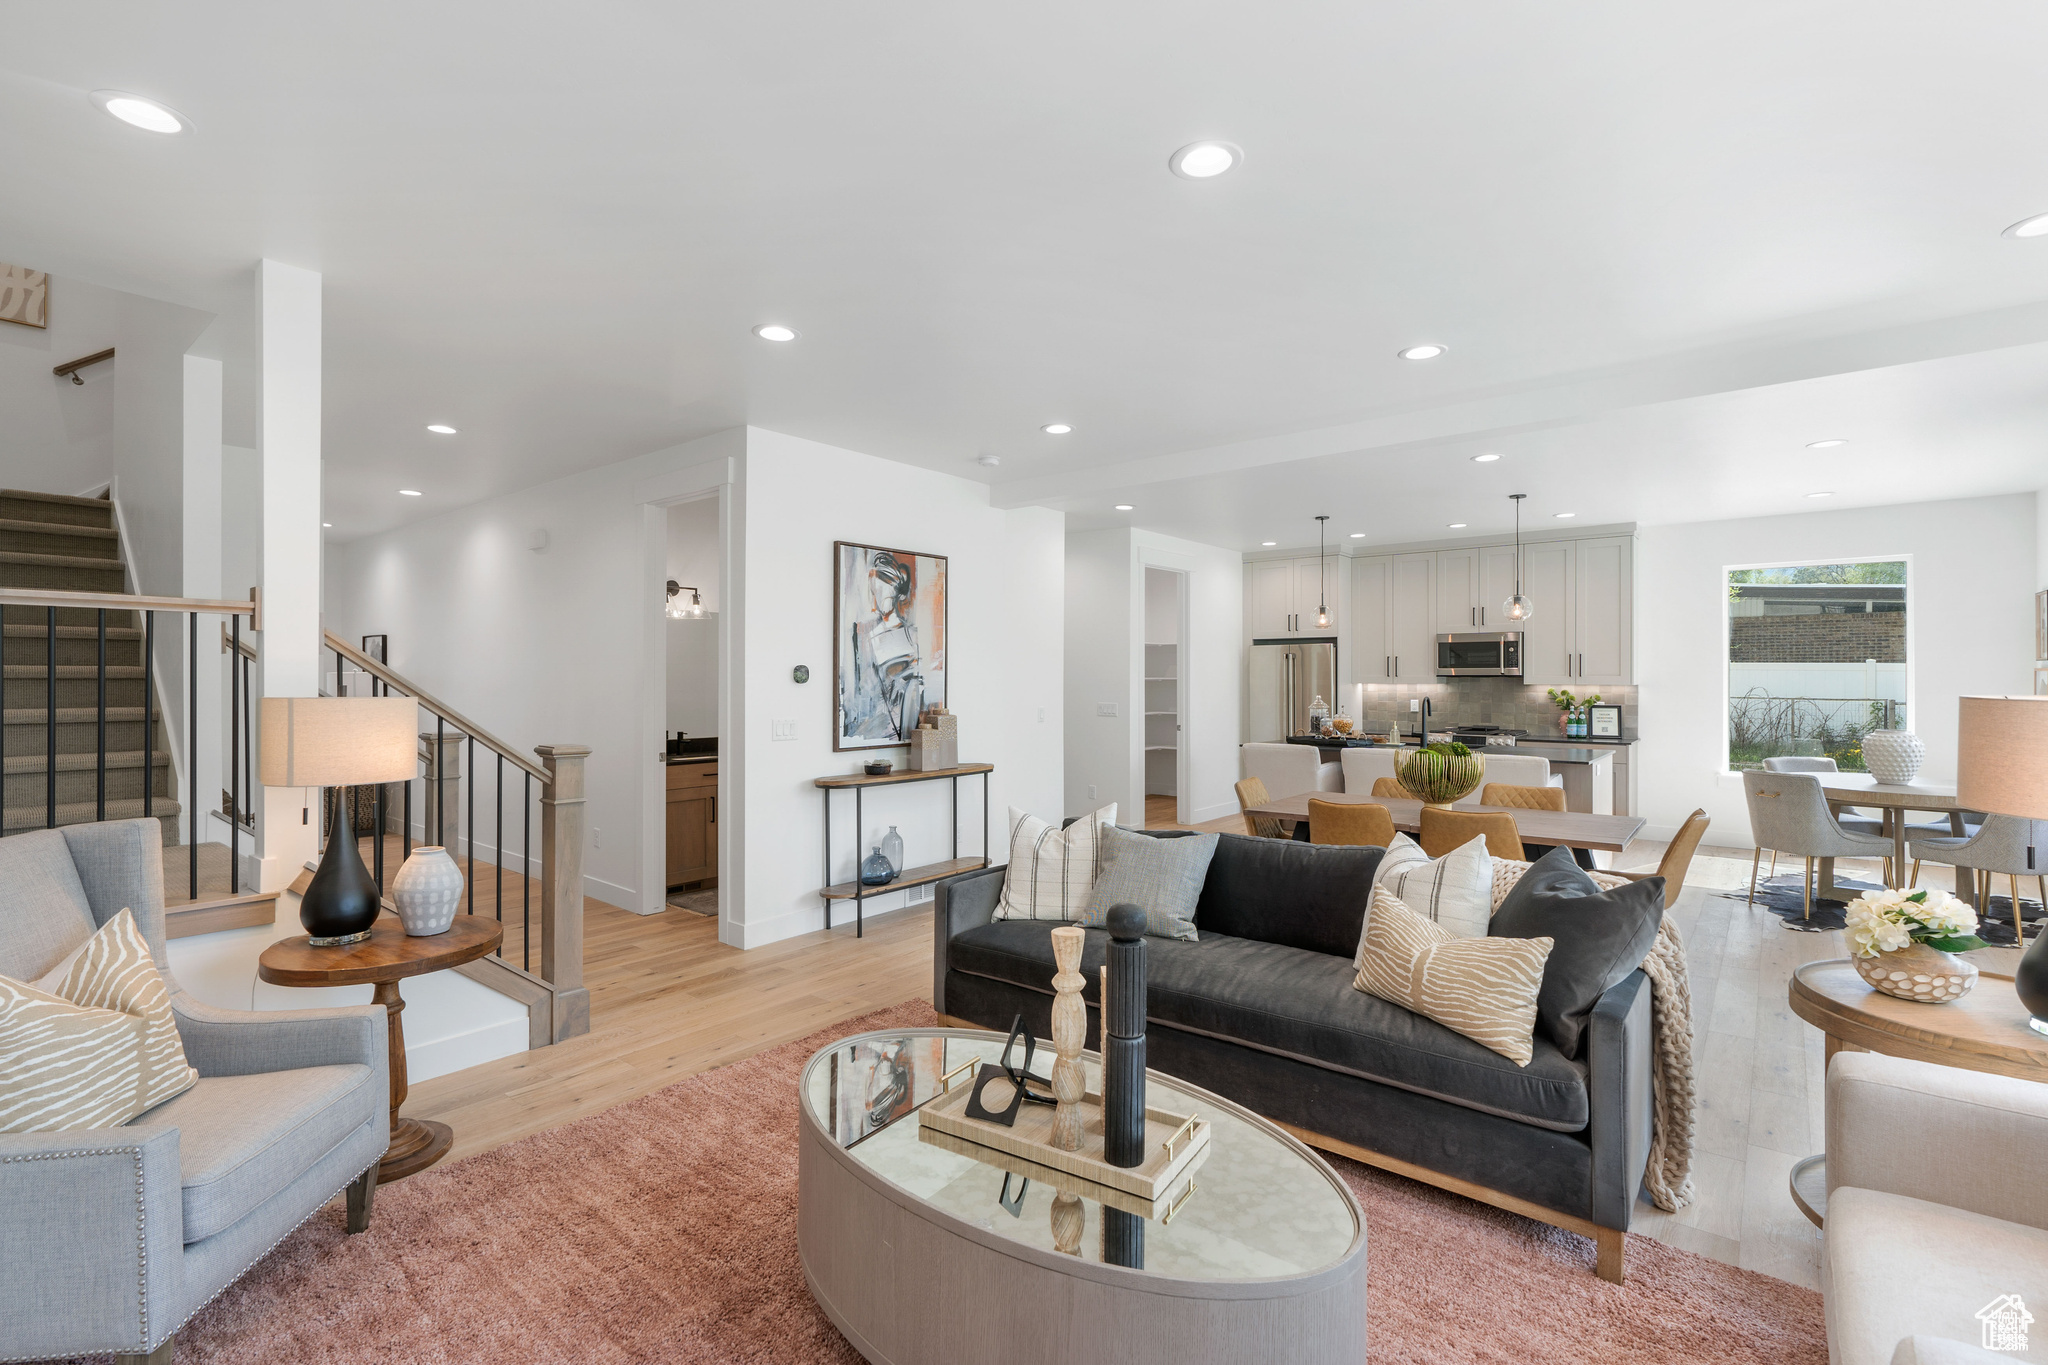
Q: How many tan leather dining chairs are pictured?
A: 6